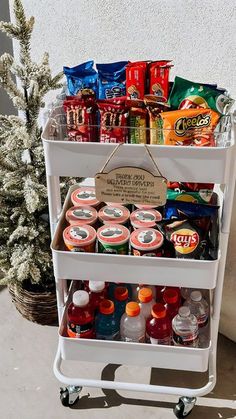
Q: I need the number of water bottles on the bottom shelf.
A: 2